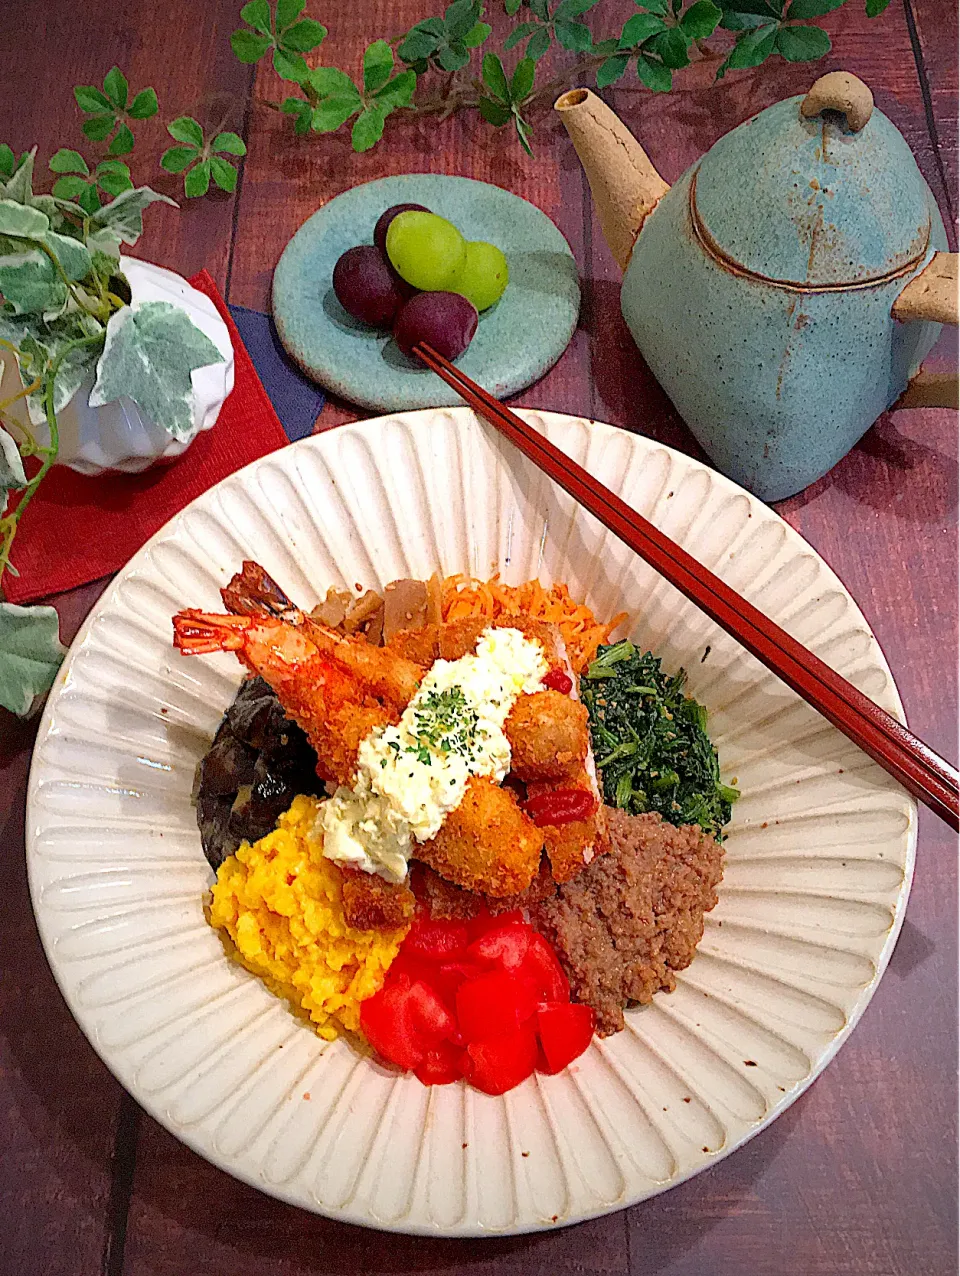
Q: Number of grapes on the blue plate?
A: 5